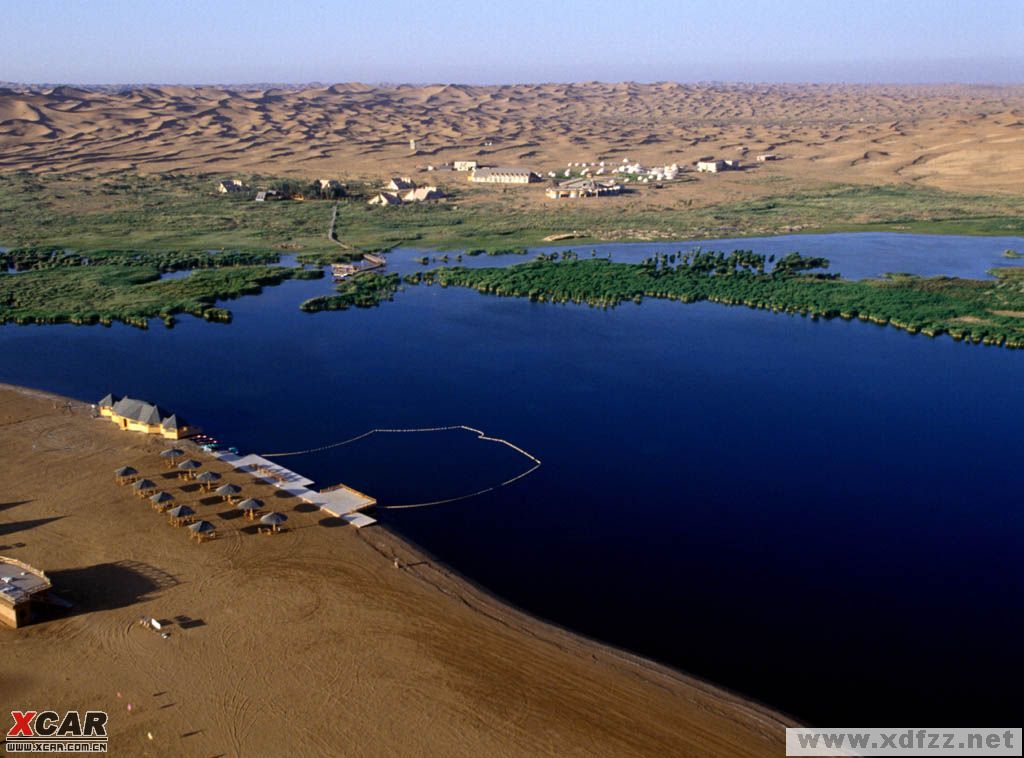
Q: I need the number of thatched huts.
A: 11